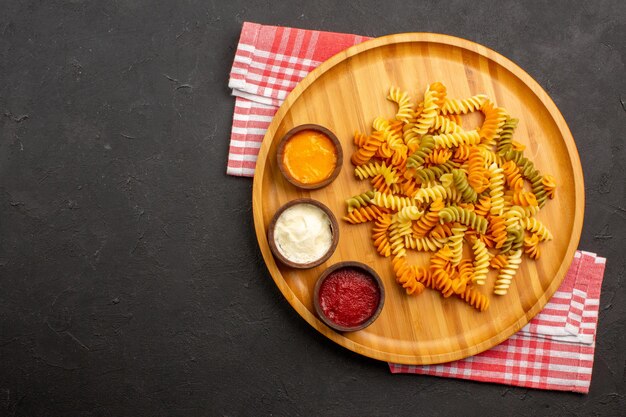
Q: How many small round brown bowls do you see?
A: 3